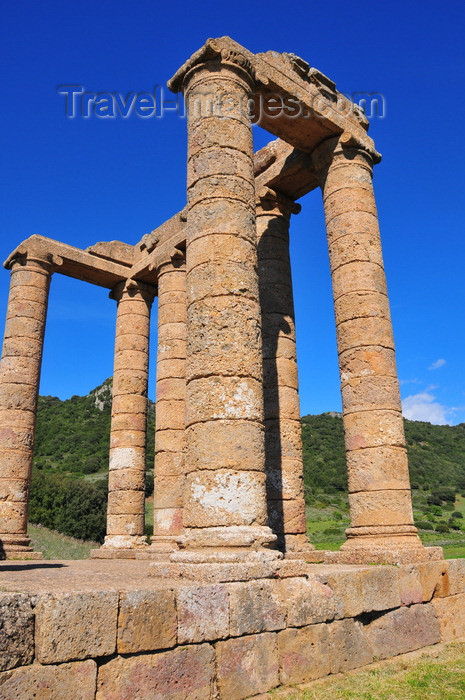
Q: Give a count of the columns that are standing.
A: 6